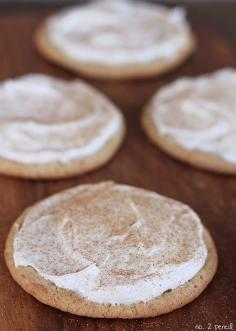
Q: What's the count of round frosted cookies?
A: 4